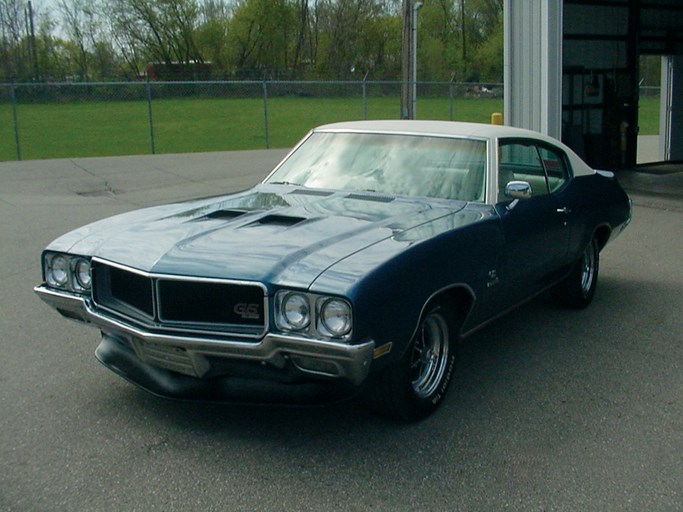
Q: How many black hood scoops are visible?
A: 2